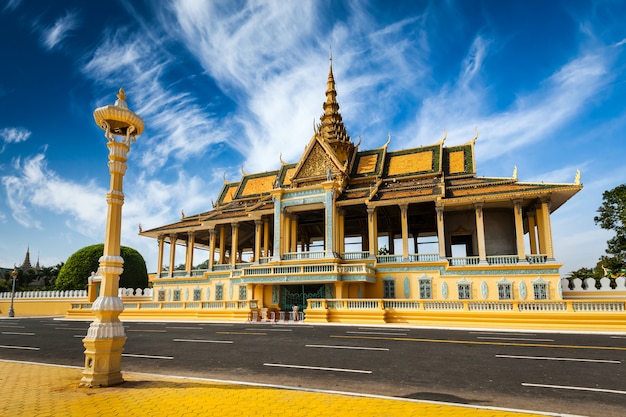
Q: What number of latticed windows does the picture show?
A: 10